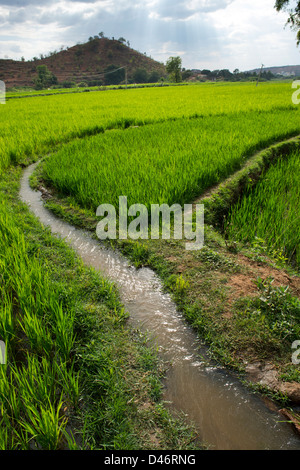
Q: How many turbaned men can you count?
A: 0